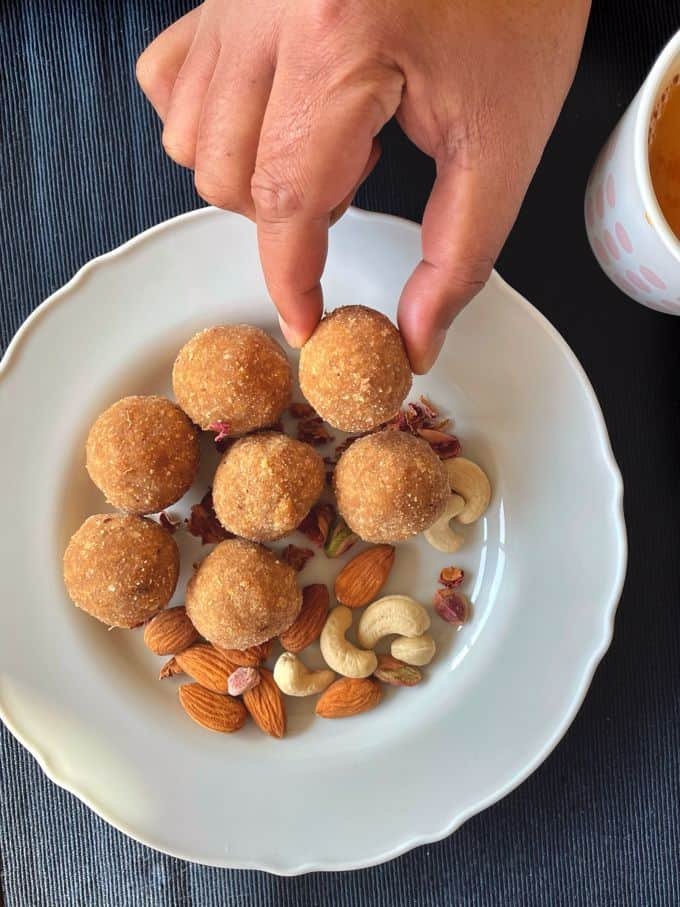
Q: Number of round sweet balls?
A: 7